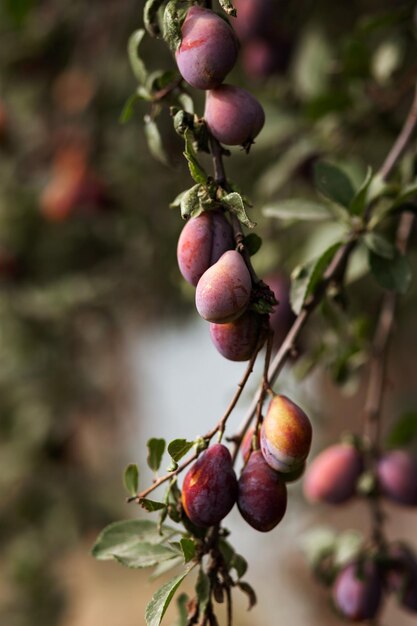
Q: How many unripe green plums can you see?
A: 0